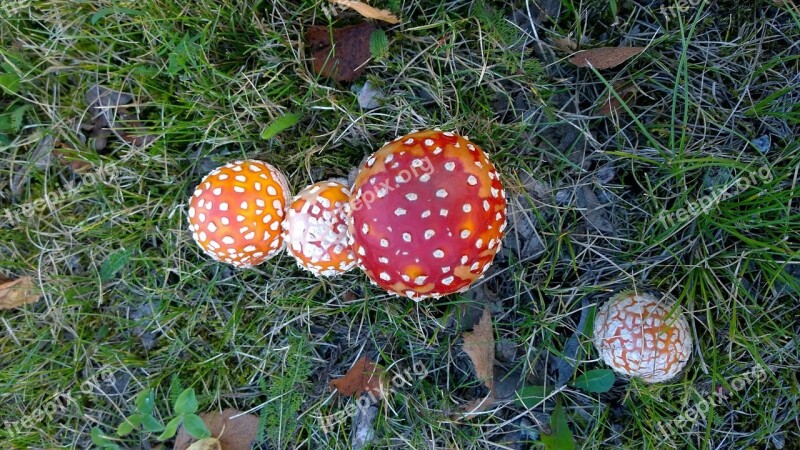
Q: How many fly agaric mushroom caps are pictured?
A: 4